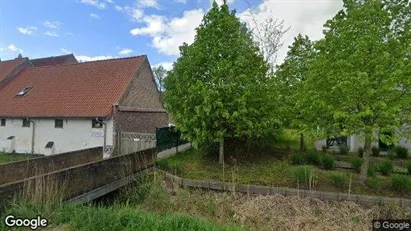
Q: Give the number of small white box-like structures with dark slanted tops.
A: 2